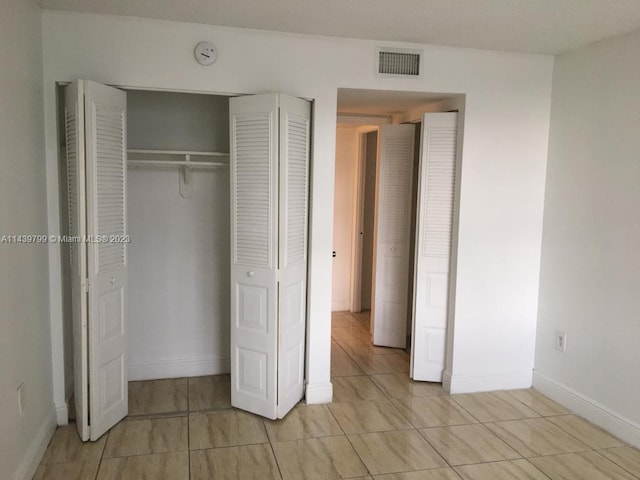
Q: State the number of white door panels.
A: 6